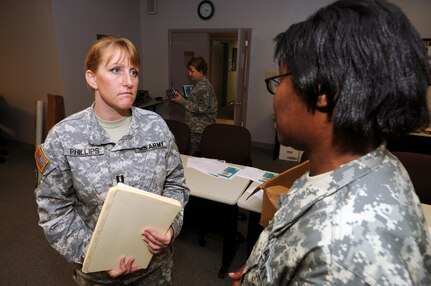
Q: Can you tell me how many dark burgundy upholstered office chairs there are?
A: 3